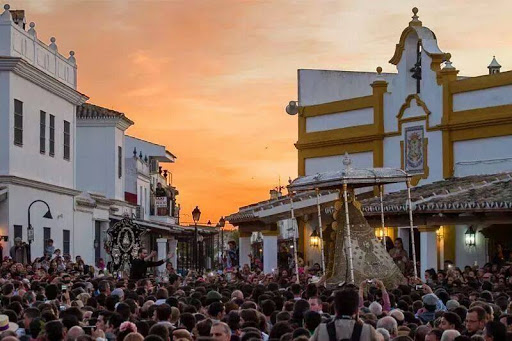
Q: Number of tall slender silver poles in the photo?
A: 5